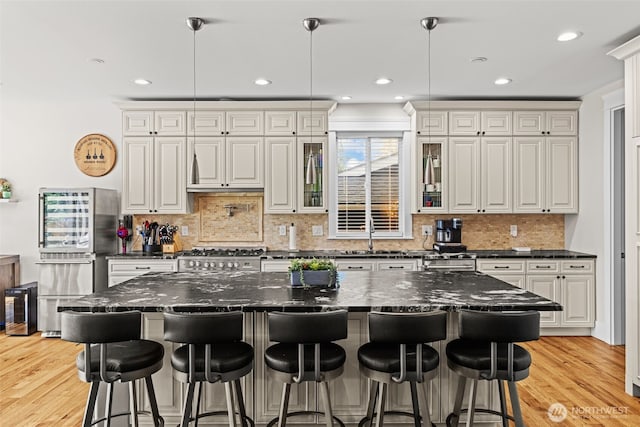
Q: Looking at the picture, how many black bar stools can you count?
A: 5